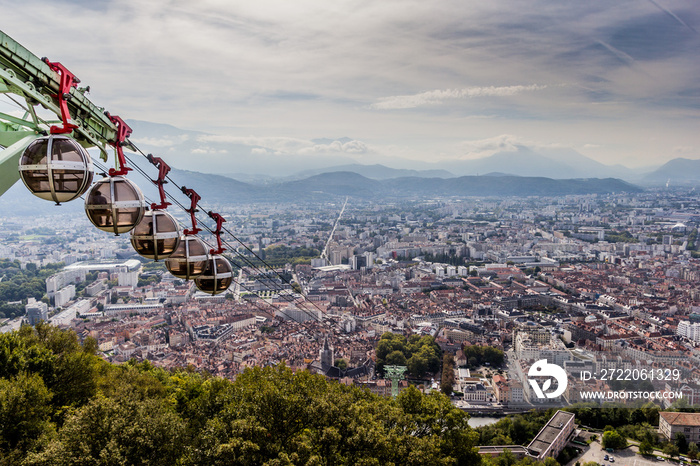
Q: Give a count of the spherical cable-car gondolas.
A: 5